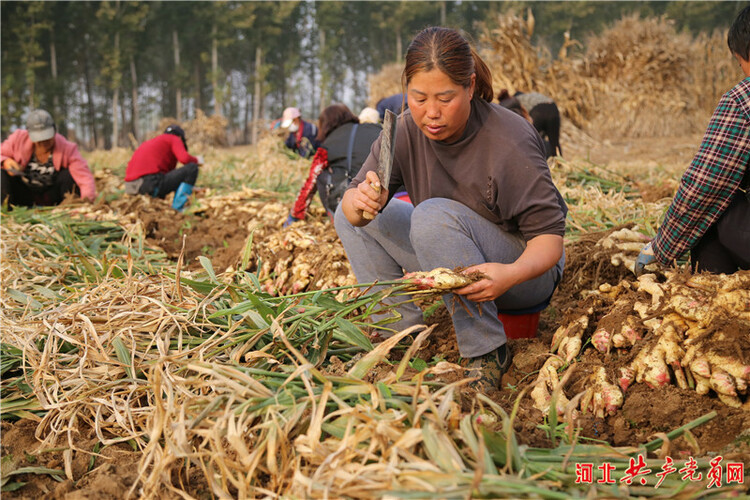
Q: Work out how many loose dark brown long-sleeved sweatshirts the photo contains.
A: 1